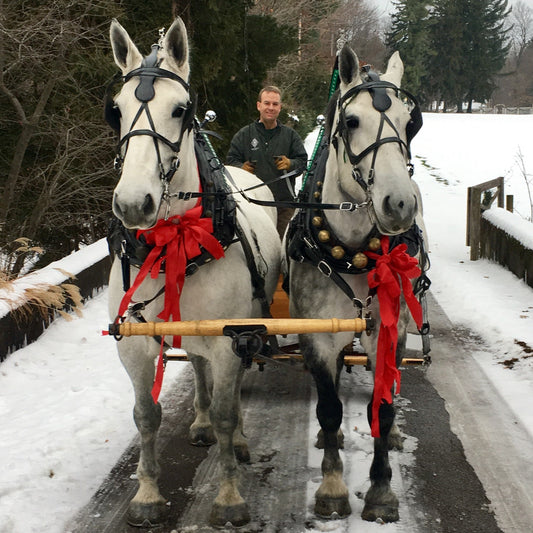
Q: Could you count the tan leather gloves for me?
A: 2